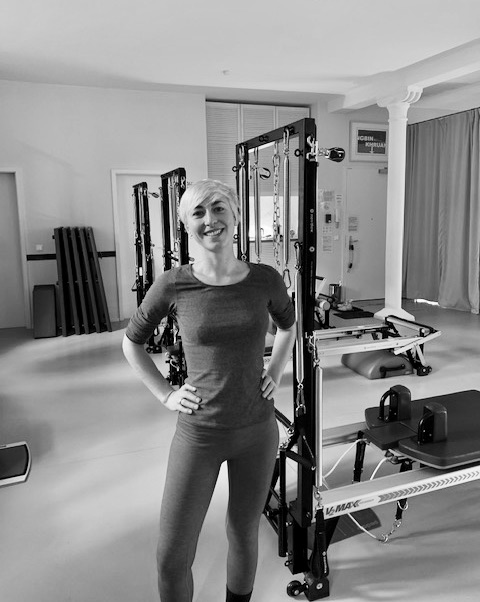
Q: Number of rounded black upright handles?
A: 2